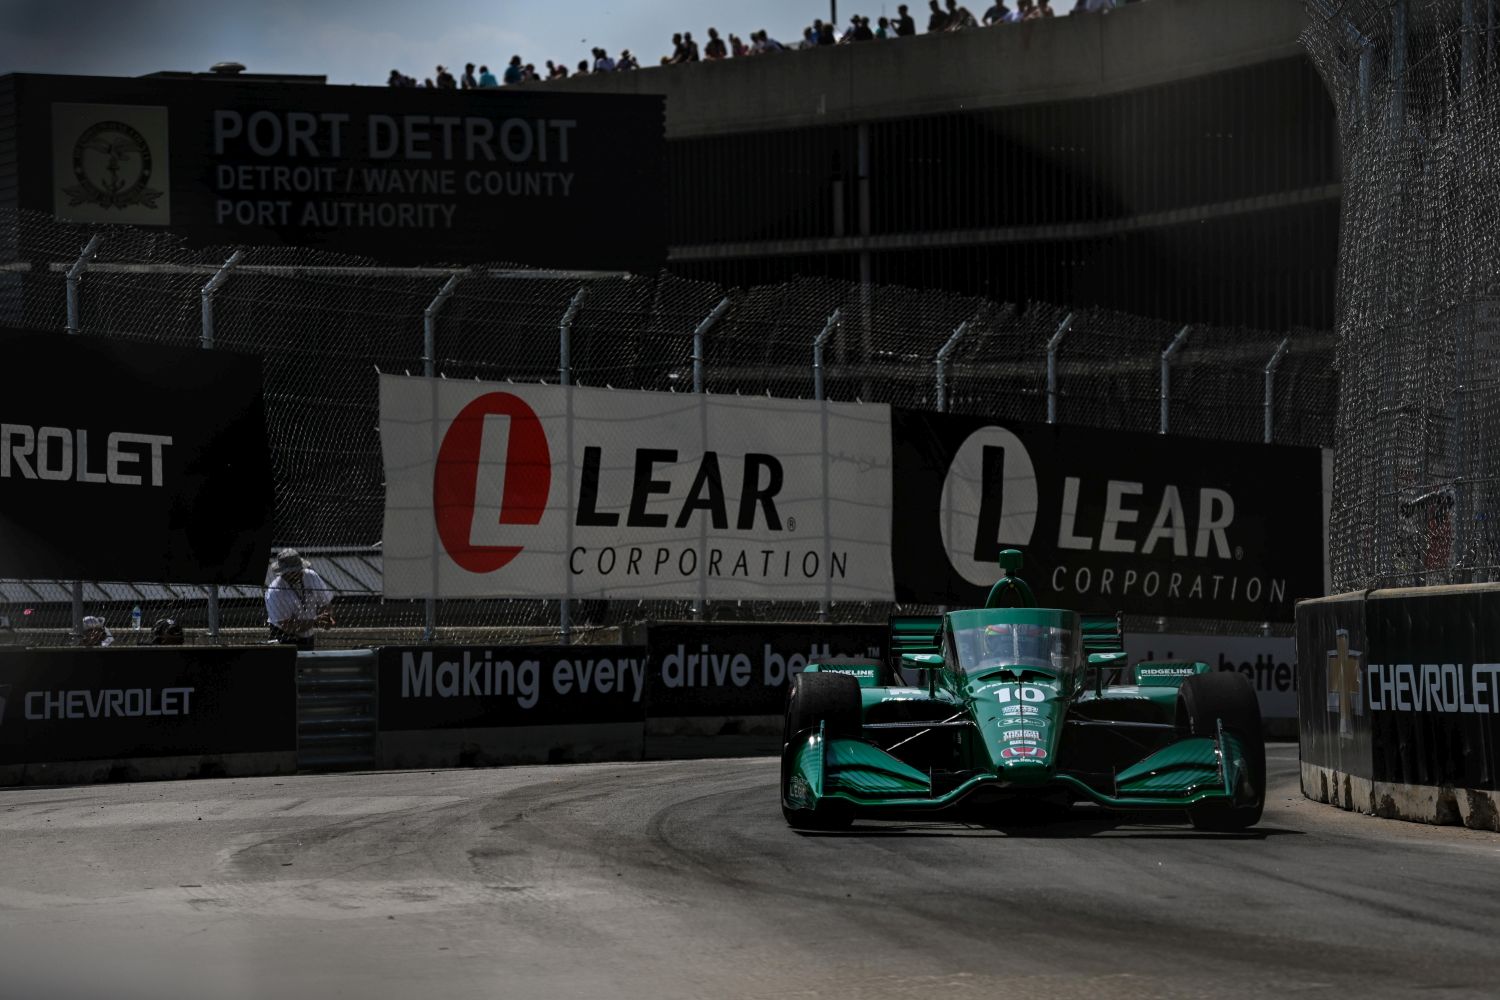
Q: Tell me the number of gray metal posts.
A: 10